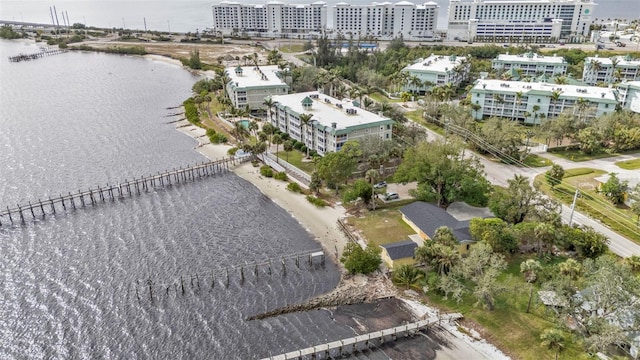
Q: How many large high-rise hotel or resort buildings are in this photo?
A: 3